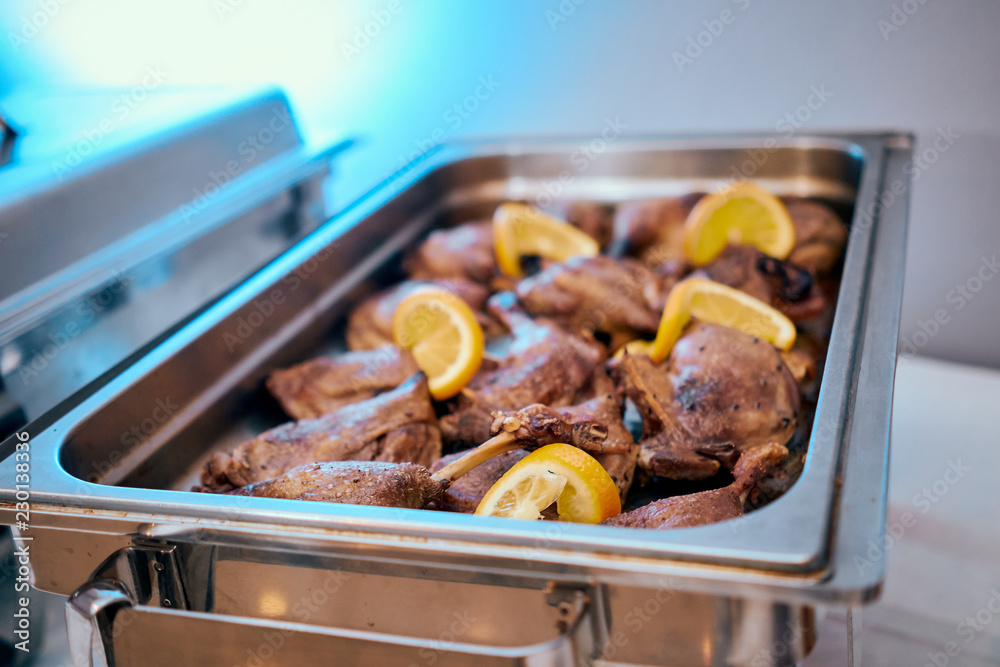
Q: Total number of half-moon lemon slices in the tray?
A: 5